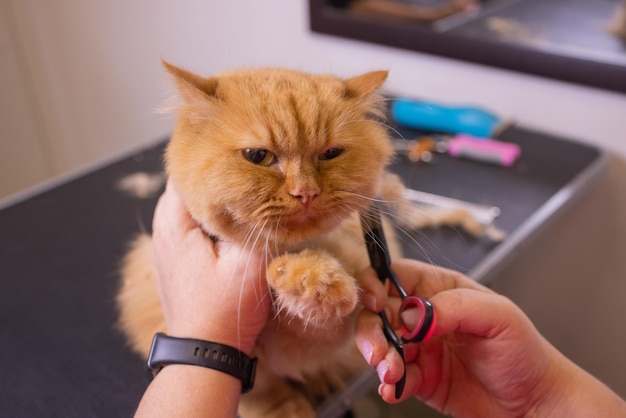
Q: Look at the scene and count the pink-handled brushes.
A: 1